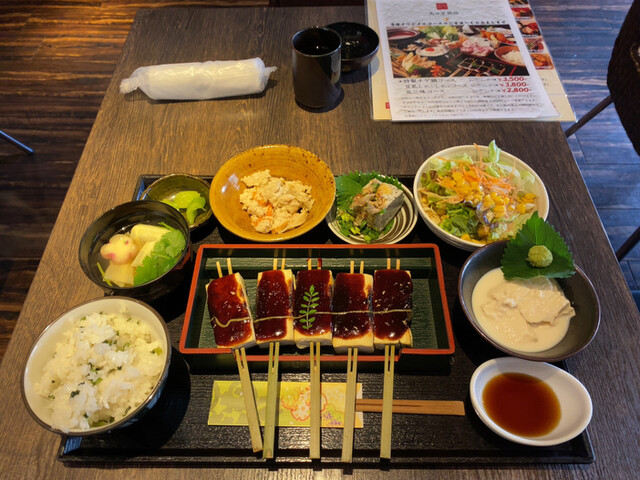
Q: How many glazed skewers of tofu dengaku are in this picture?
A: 5